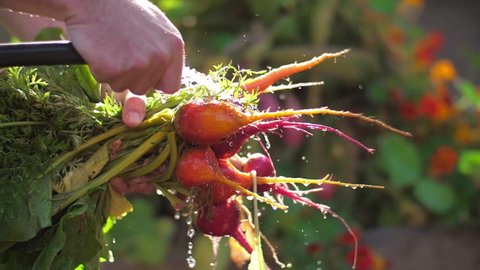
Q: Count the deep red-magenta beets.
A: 3